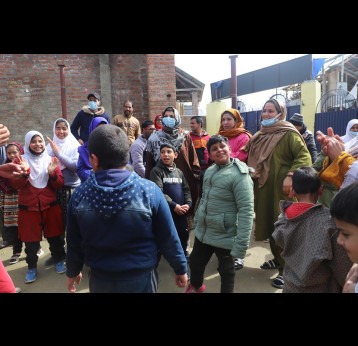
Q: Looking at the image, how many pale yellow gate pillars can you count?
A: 2